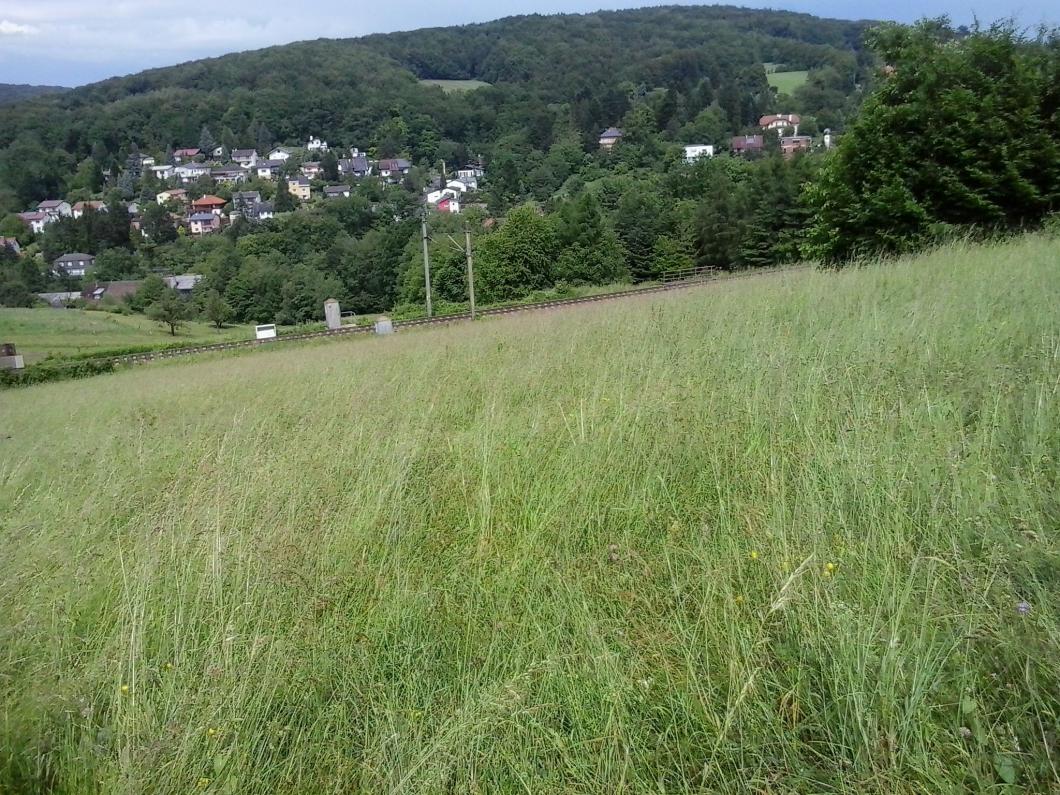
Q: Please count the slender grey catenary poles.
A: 2